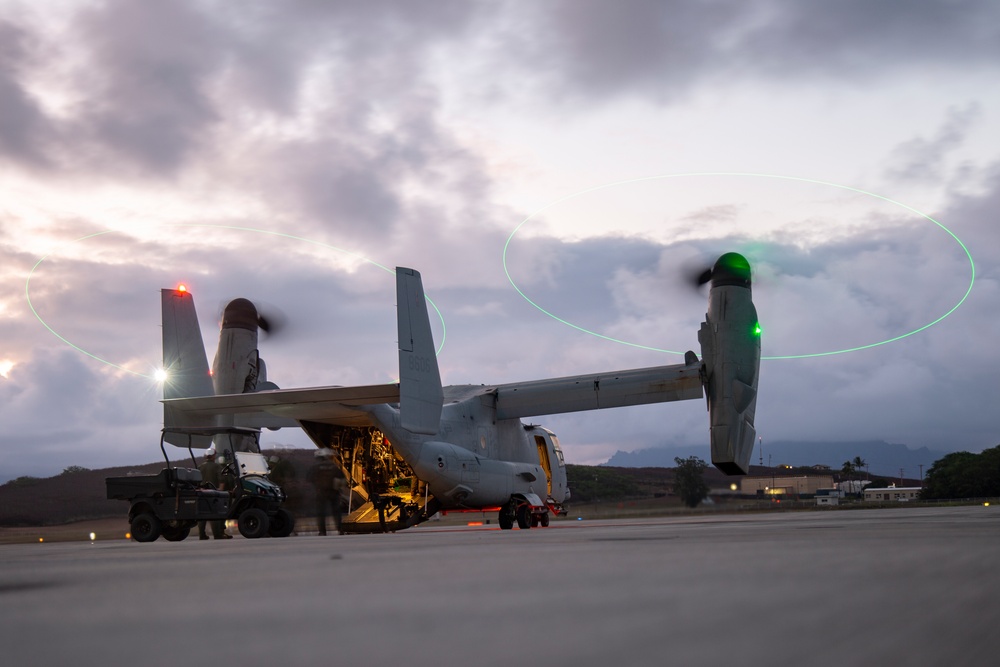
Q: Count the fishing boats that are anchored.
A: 0